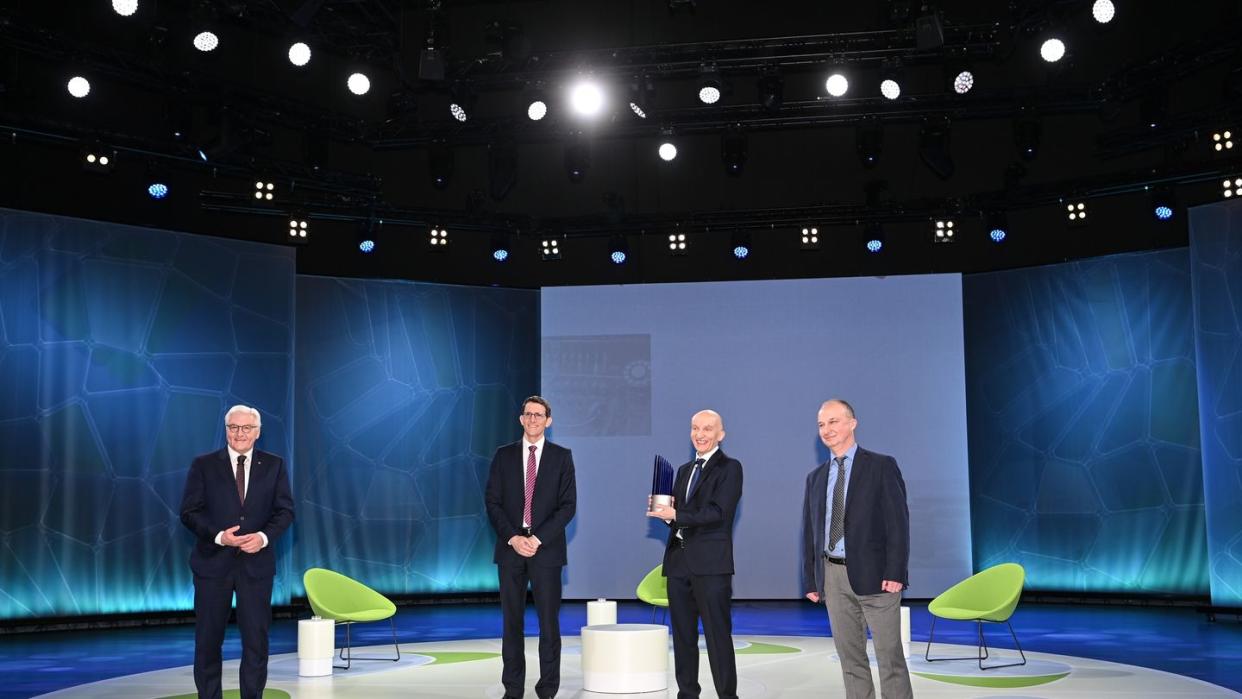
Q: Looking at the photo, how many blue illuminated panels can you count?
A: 4